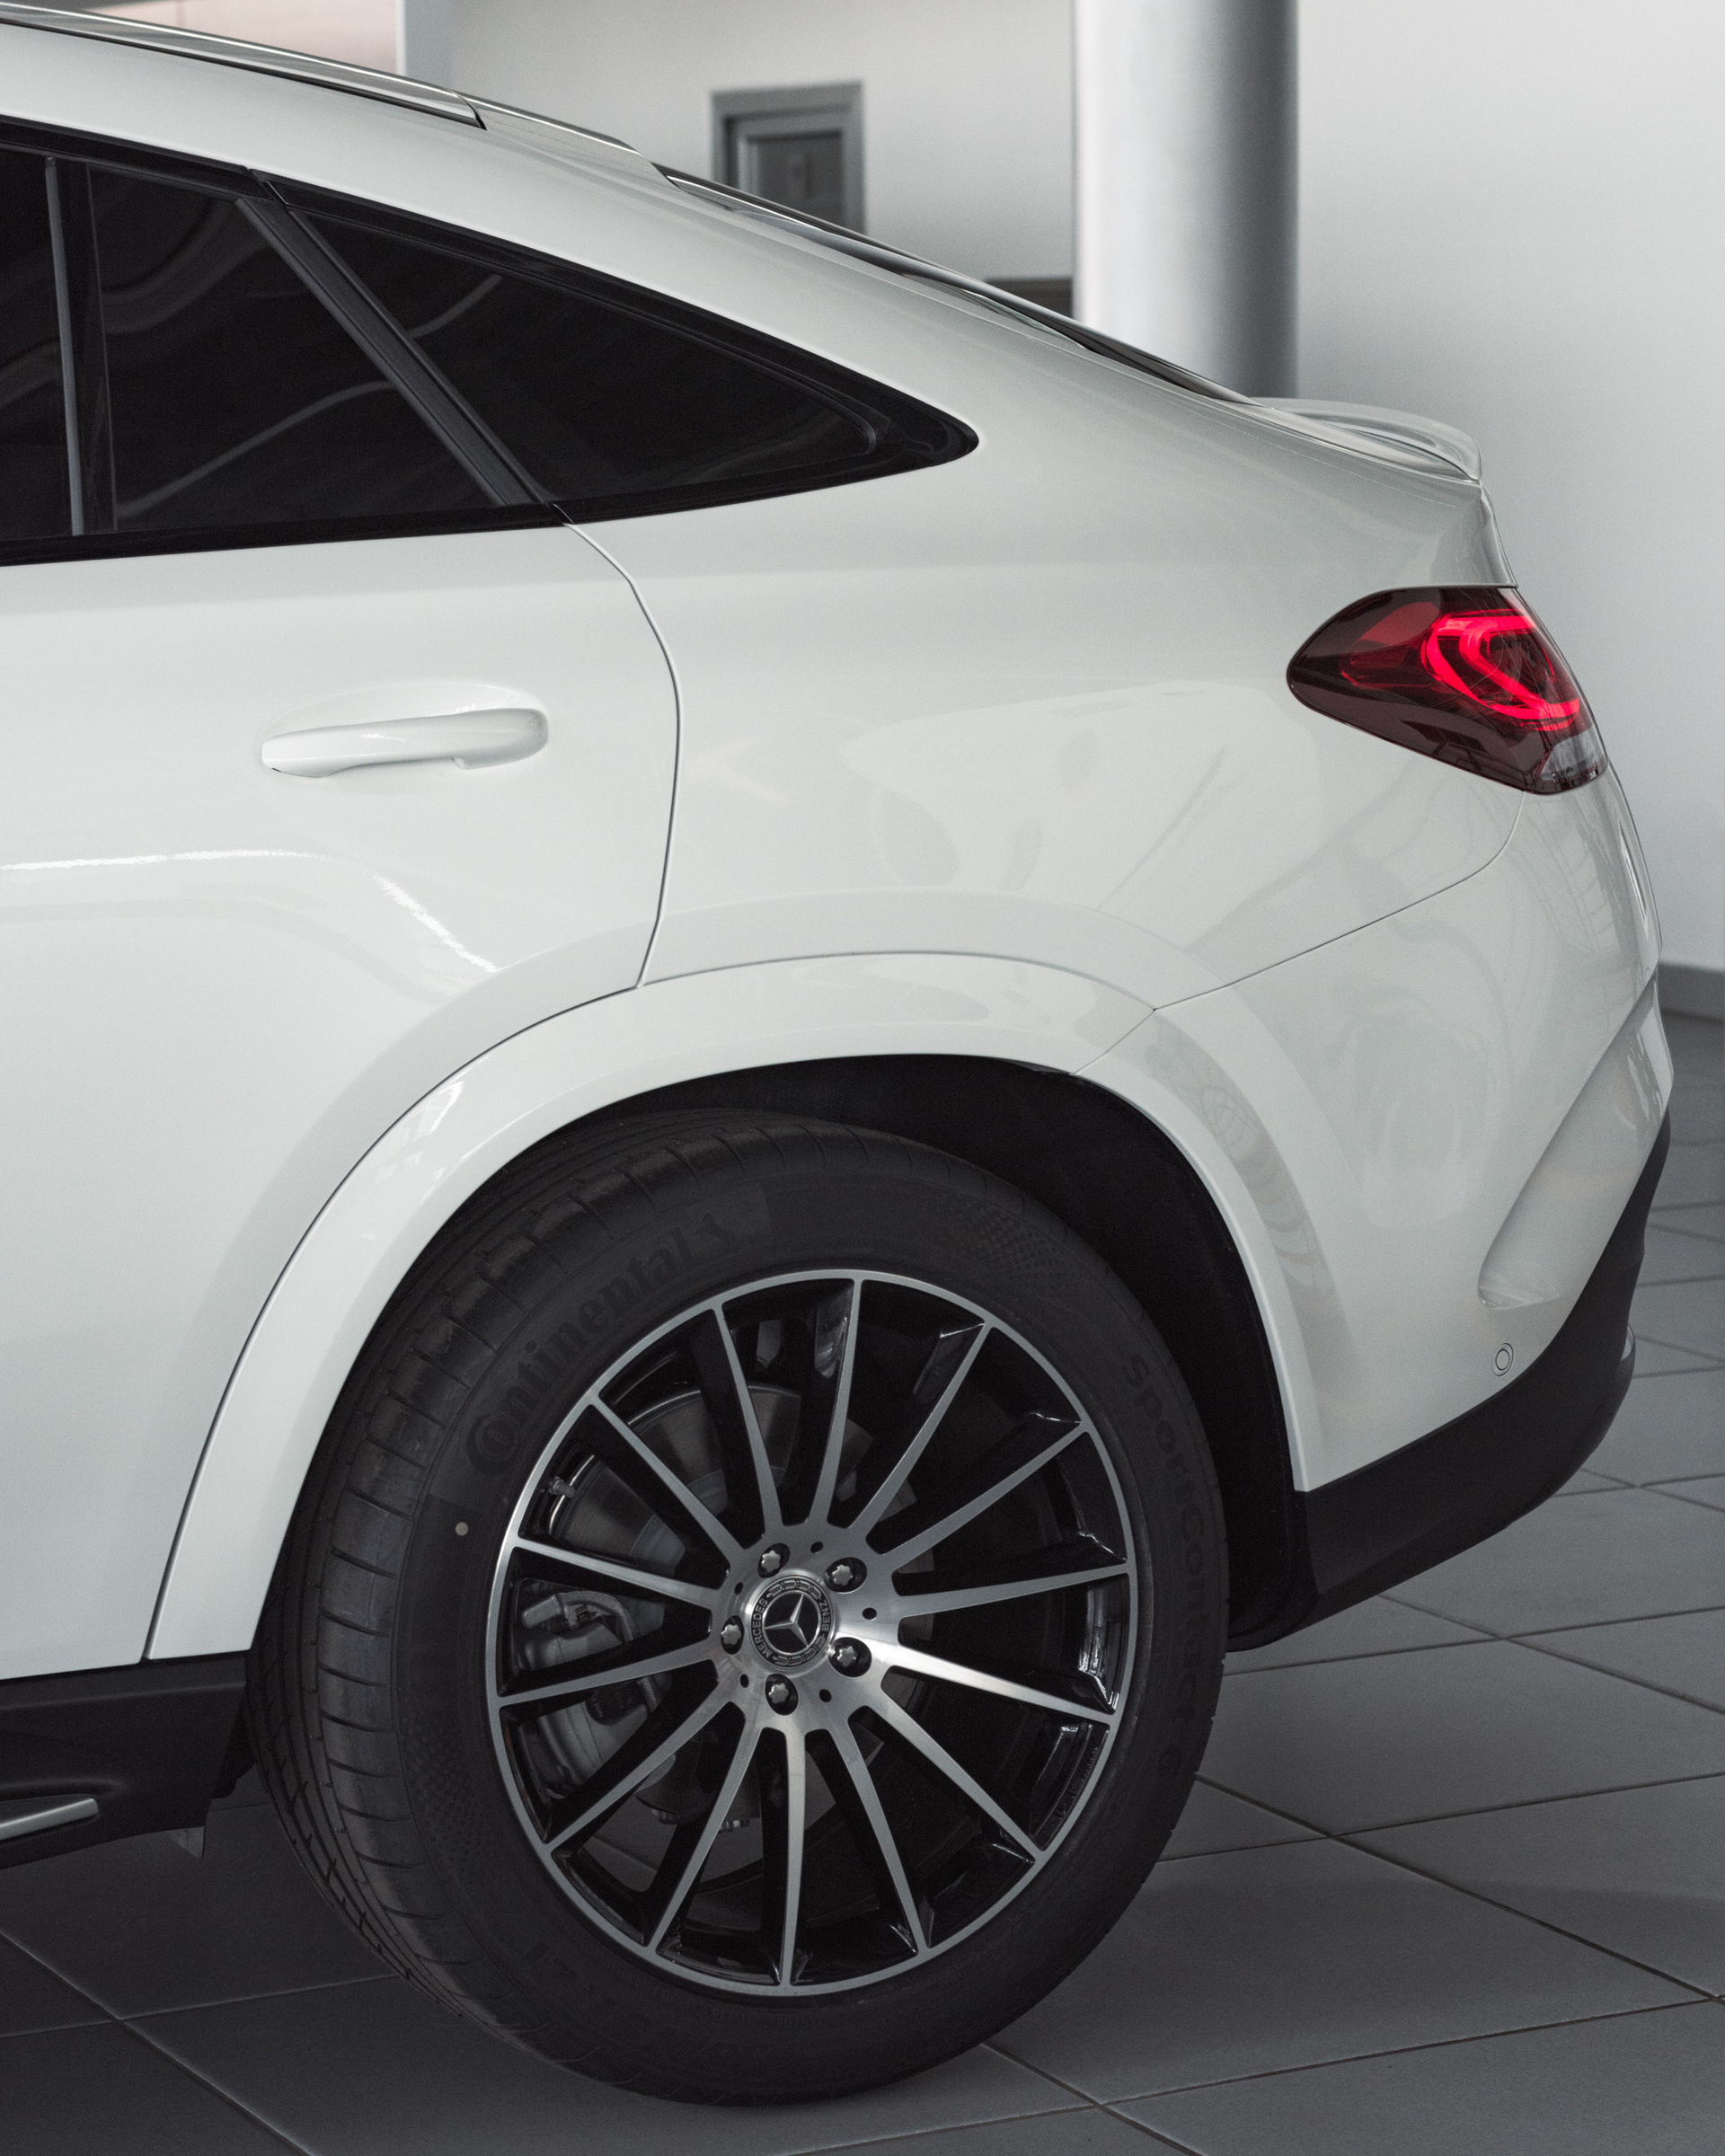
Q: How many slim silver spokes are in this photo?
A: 14